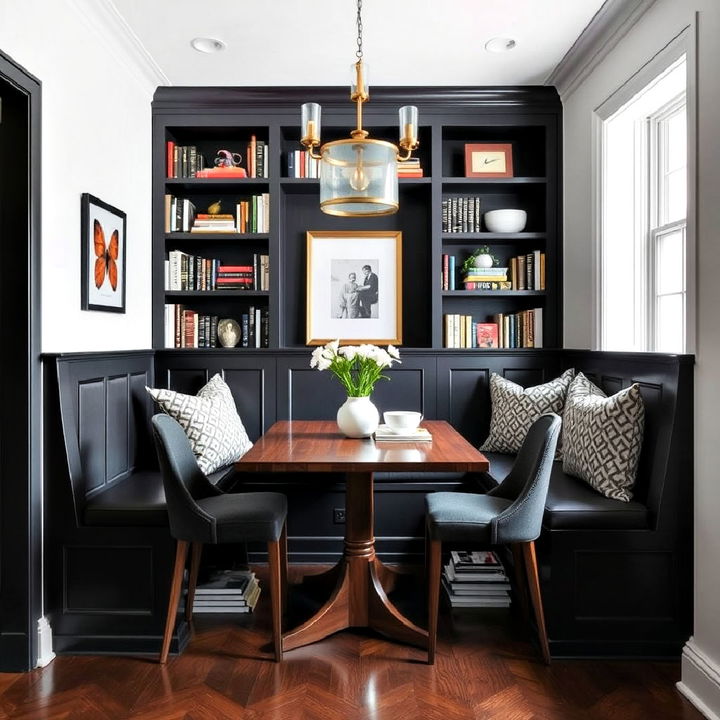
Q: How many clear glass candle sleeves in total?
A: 3